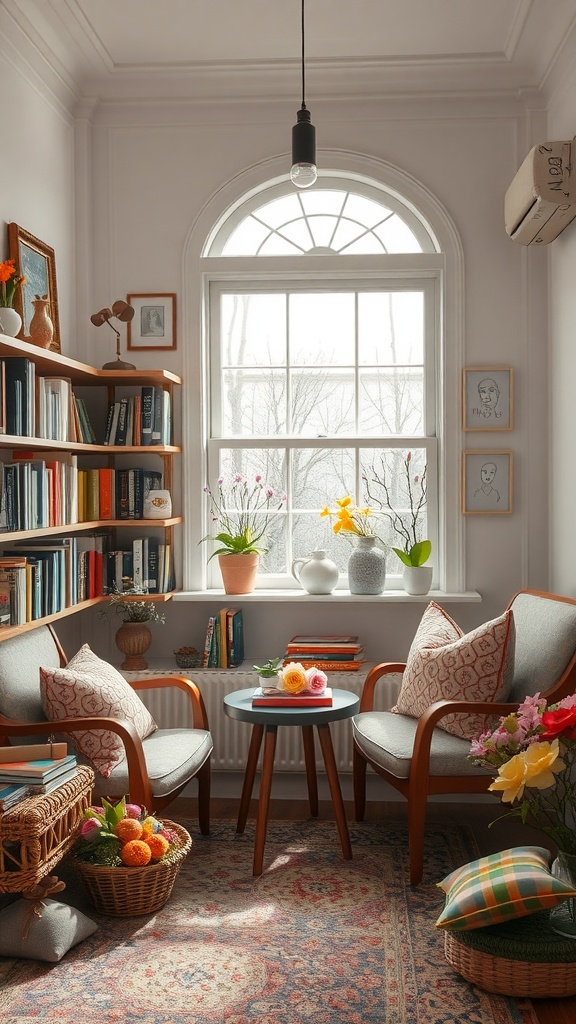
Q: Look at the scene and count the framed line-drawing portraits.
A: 2